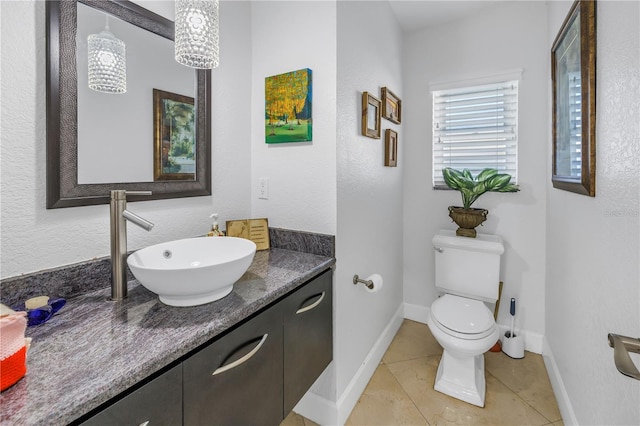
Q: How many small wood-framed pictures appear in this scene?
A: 3